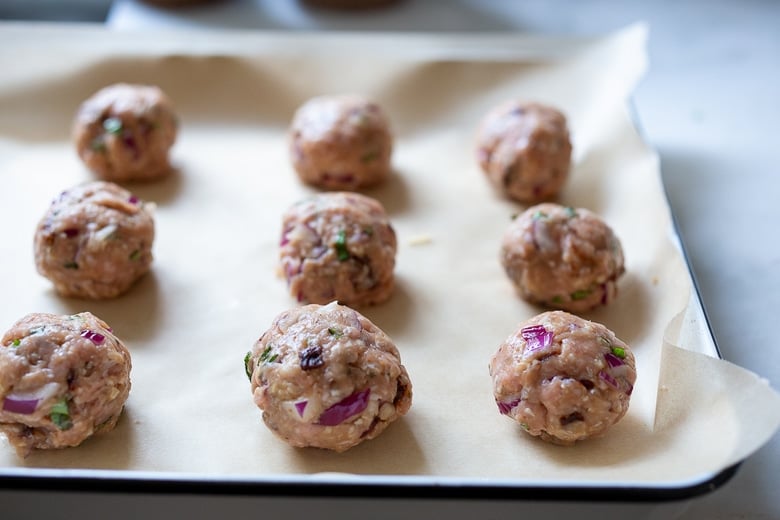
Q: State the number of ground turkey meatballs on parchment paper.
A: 9